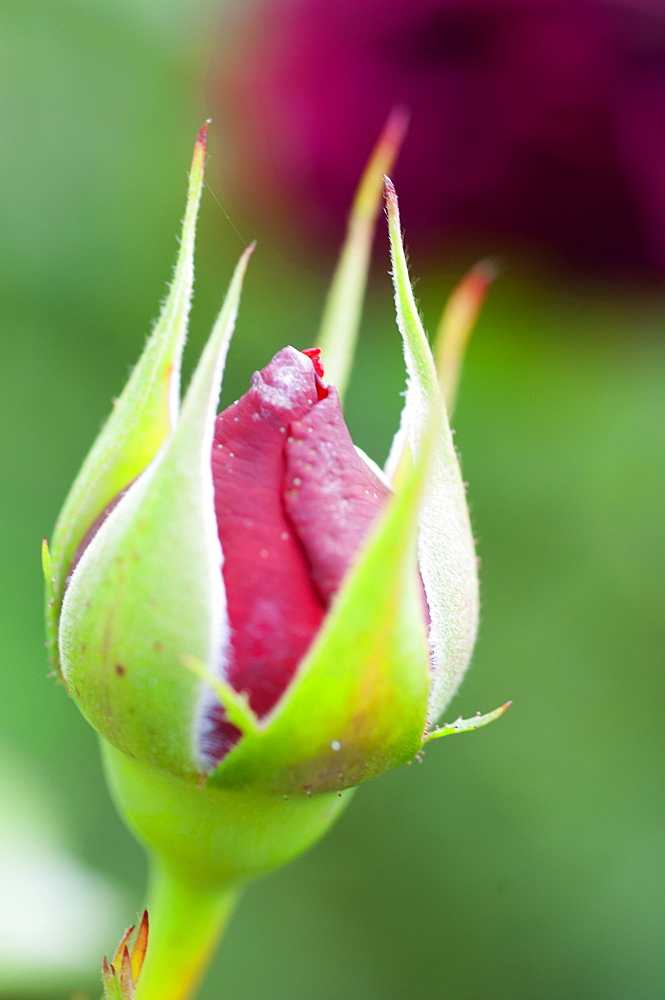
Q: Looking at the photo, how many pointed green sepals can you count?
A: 5